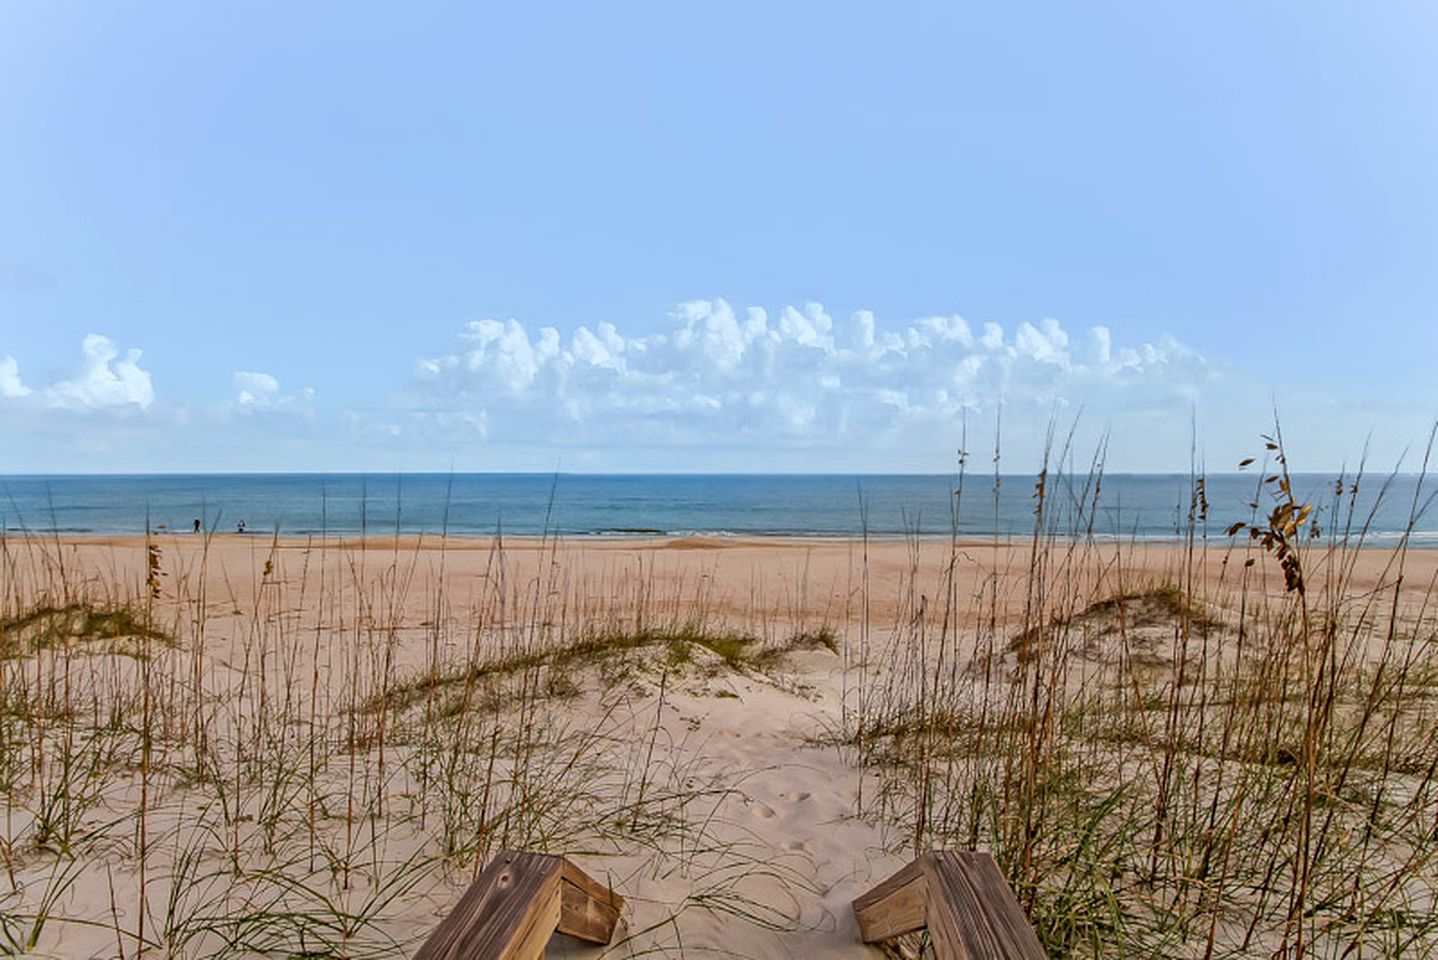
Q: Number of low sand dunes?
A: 3